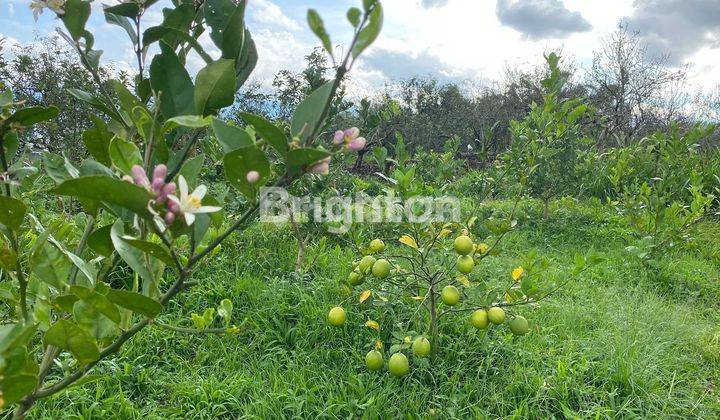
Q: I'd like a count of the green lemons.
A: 14